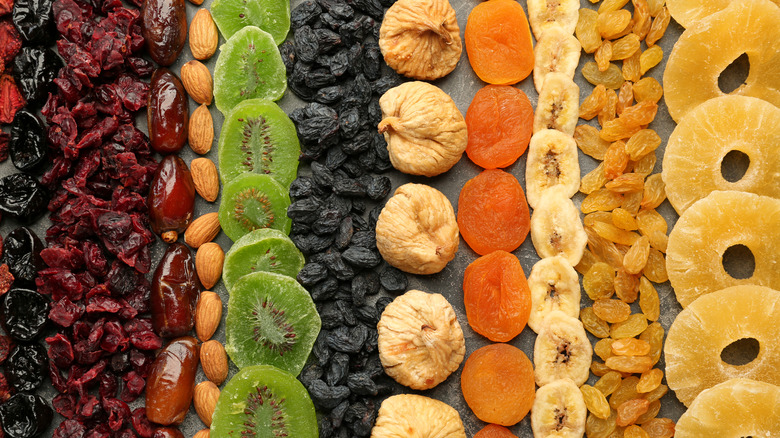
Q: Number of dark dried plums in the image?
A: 8